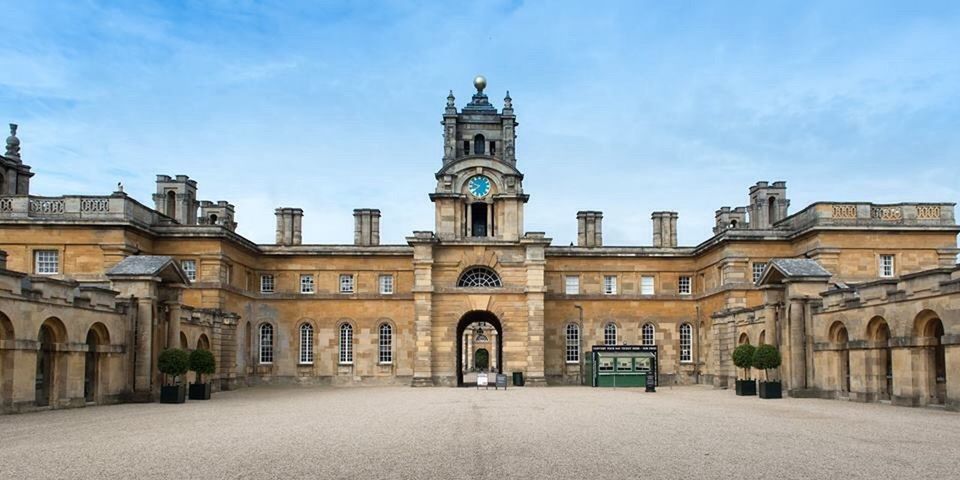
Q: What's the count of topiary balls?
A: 4